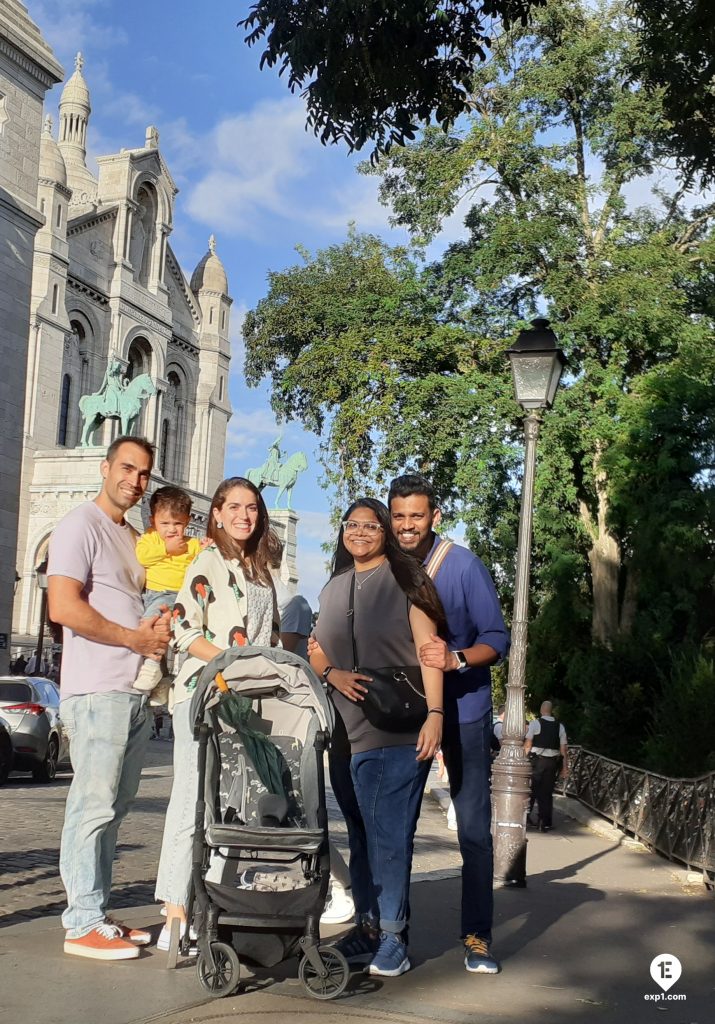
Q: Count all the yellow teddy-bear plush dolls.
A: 0